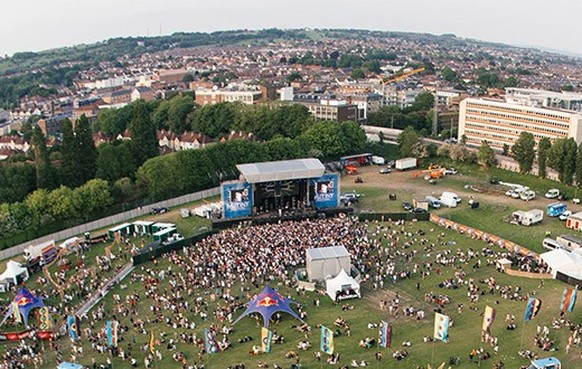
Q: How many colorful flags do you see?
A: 13